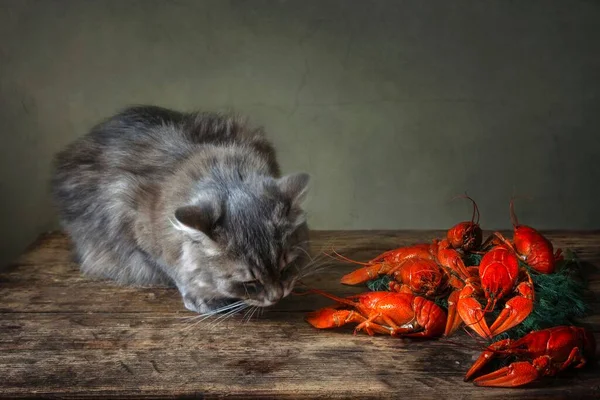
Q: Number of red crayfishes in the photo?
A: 7